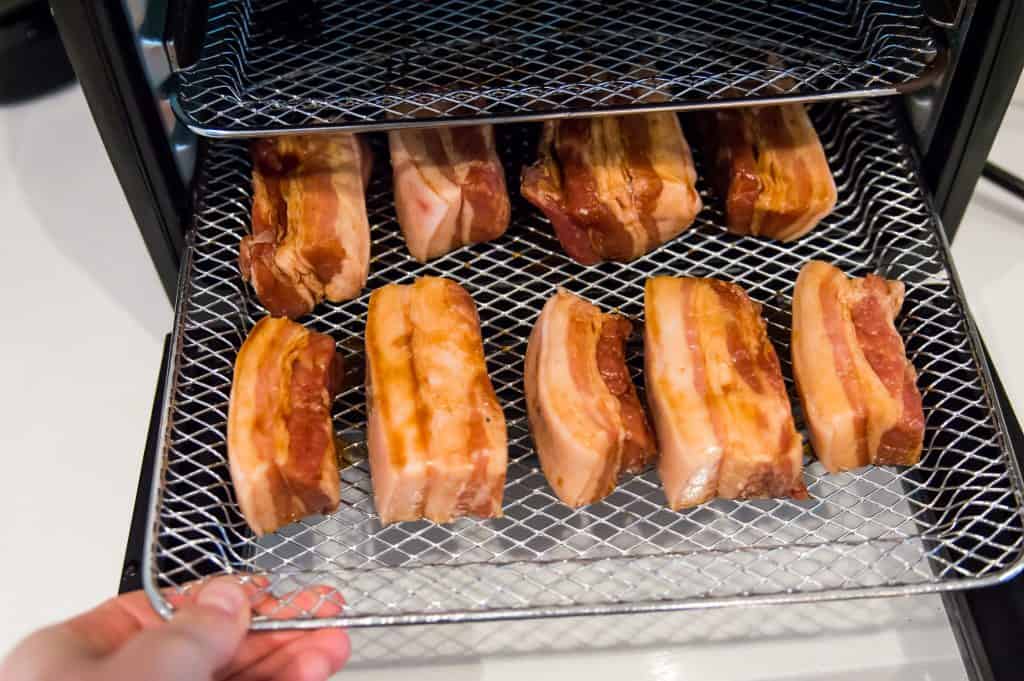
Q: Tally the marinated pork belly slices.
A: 9